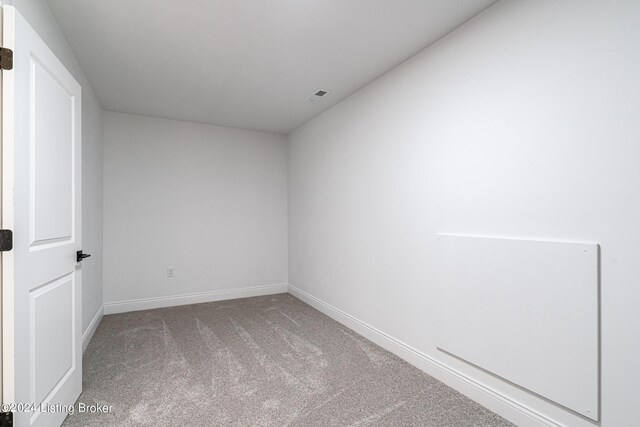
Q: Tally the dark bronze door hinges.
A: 3